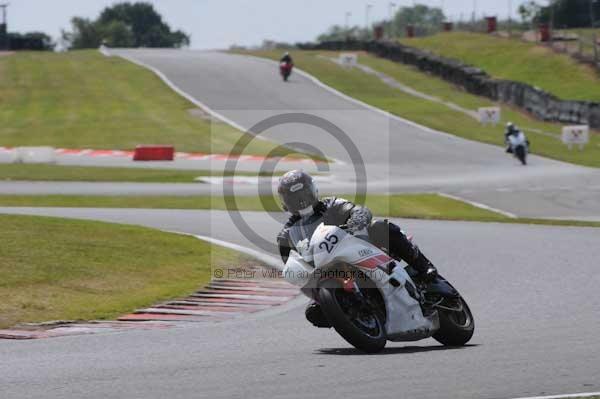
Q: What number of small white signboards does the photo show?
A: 3